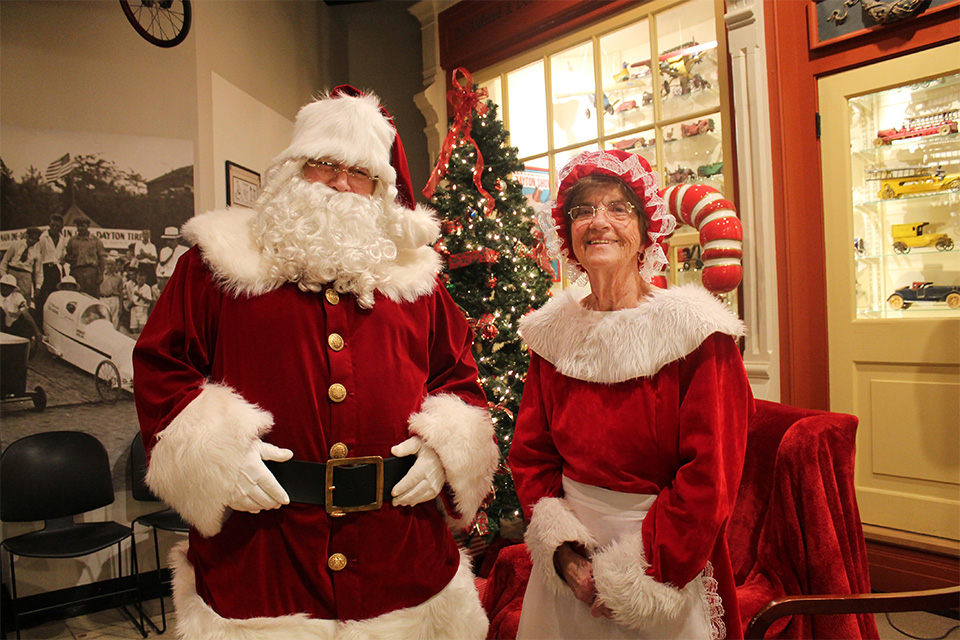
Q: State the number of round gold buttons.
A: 5